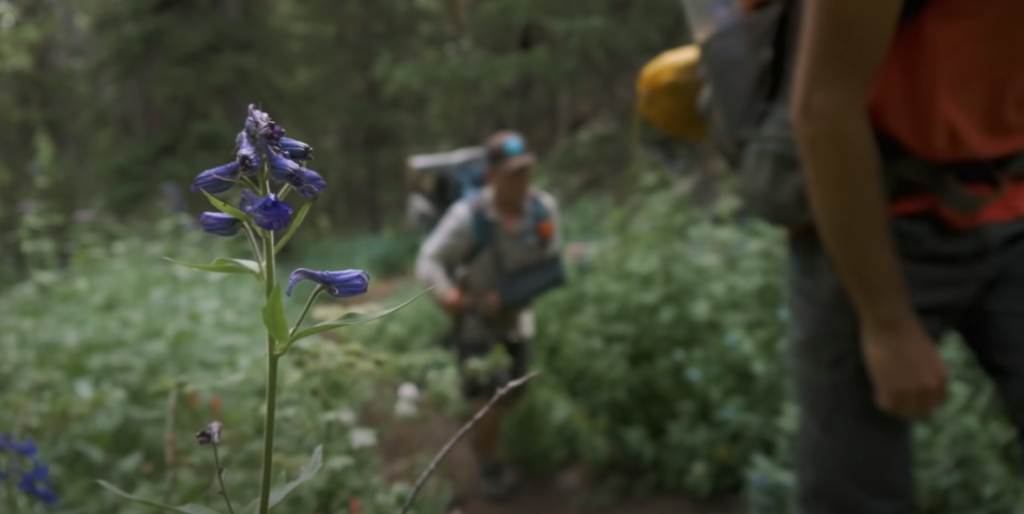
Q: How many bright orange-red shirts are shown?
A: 1